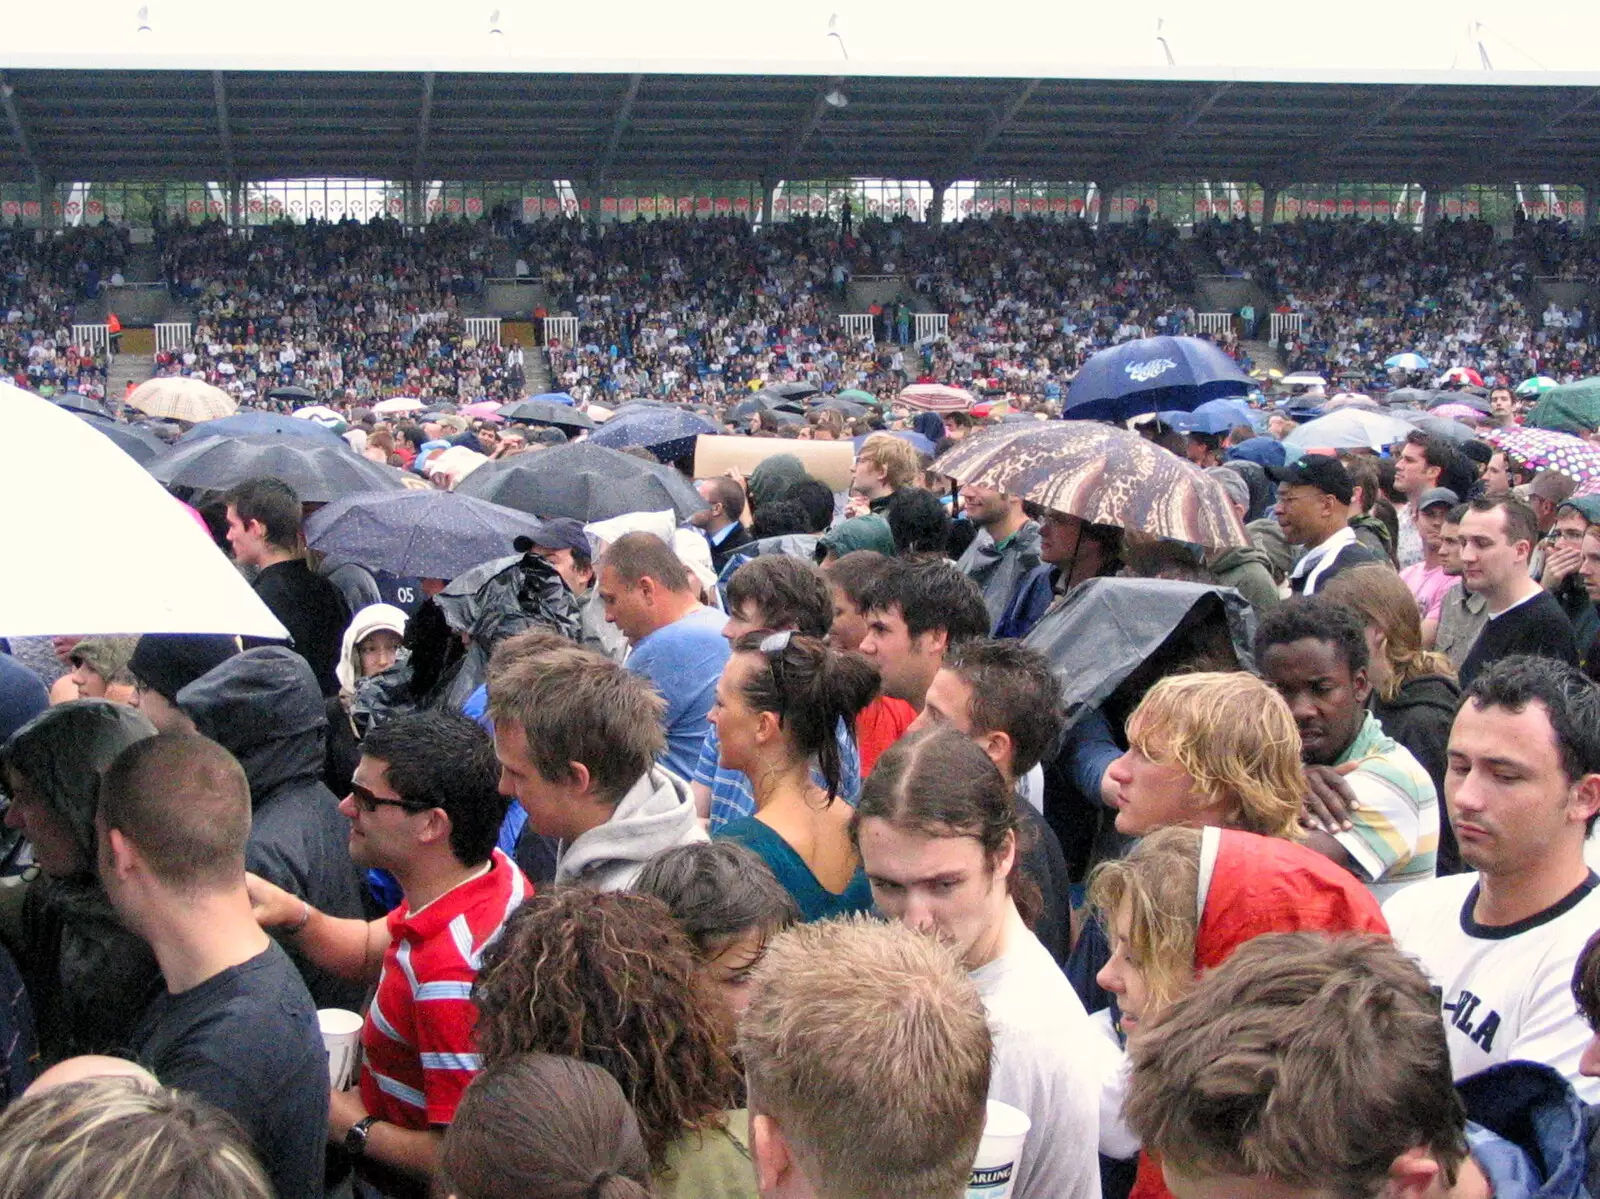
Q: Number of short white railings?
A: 8